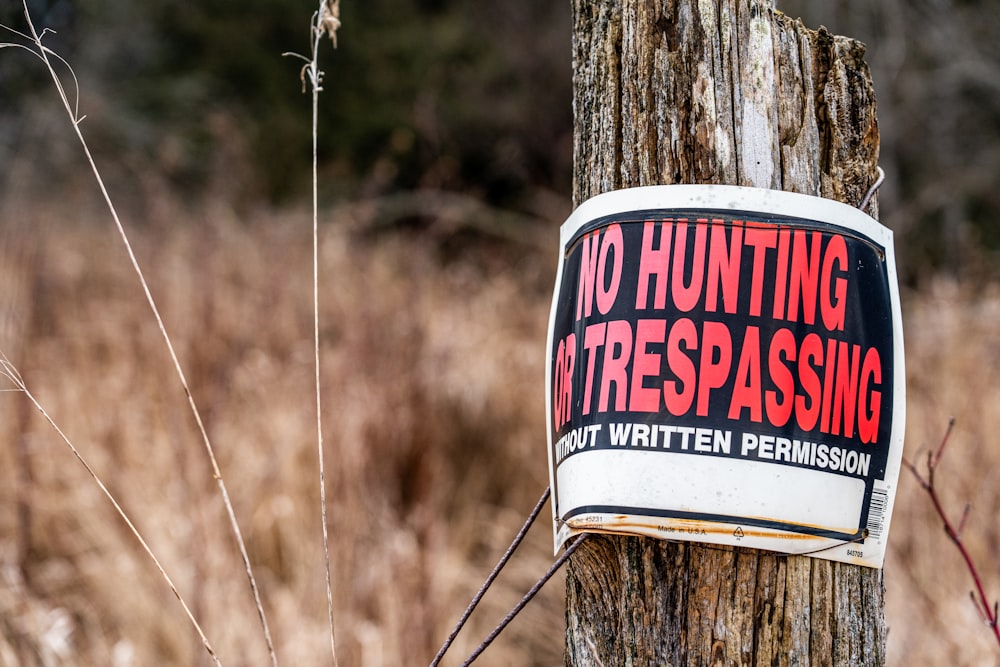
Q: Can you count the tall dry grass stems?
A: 3